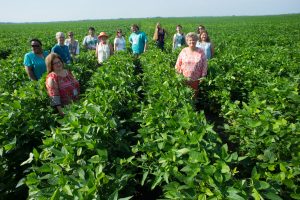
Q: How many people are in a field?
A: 13